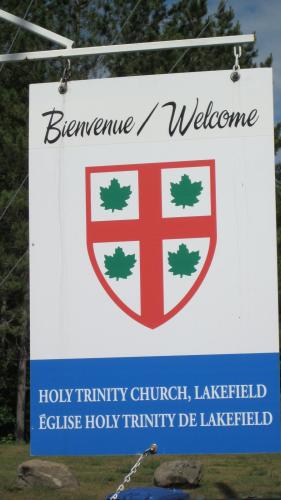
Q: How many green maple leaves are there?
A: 4